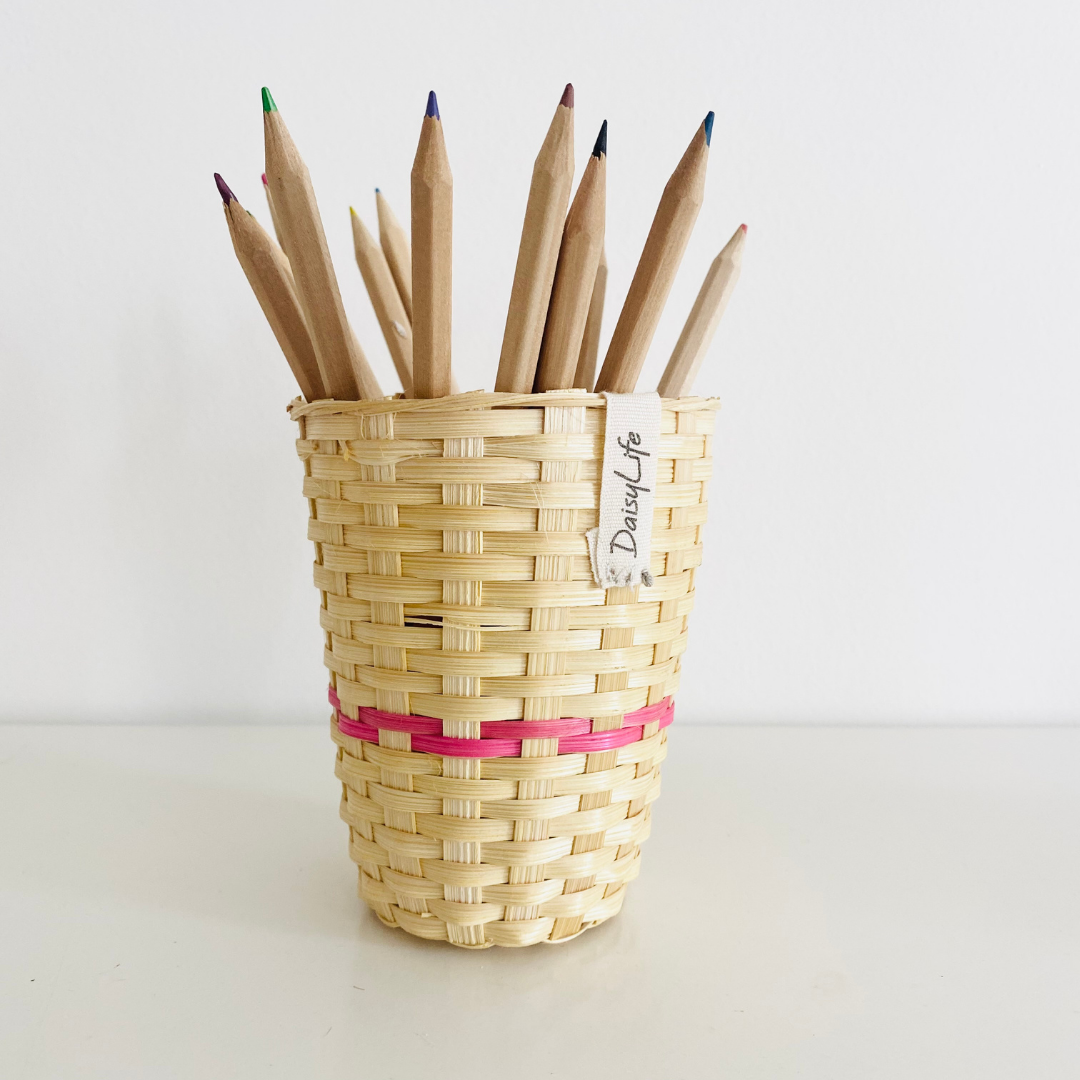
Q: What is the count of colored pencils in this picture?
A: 12